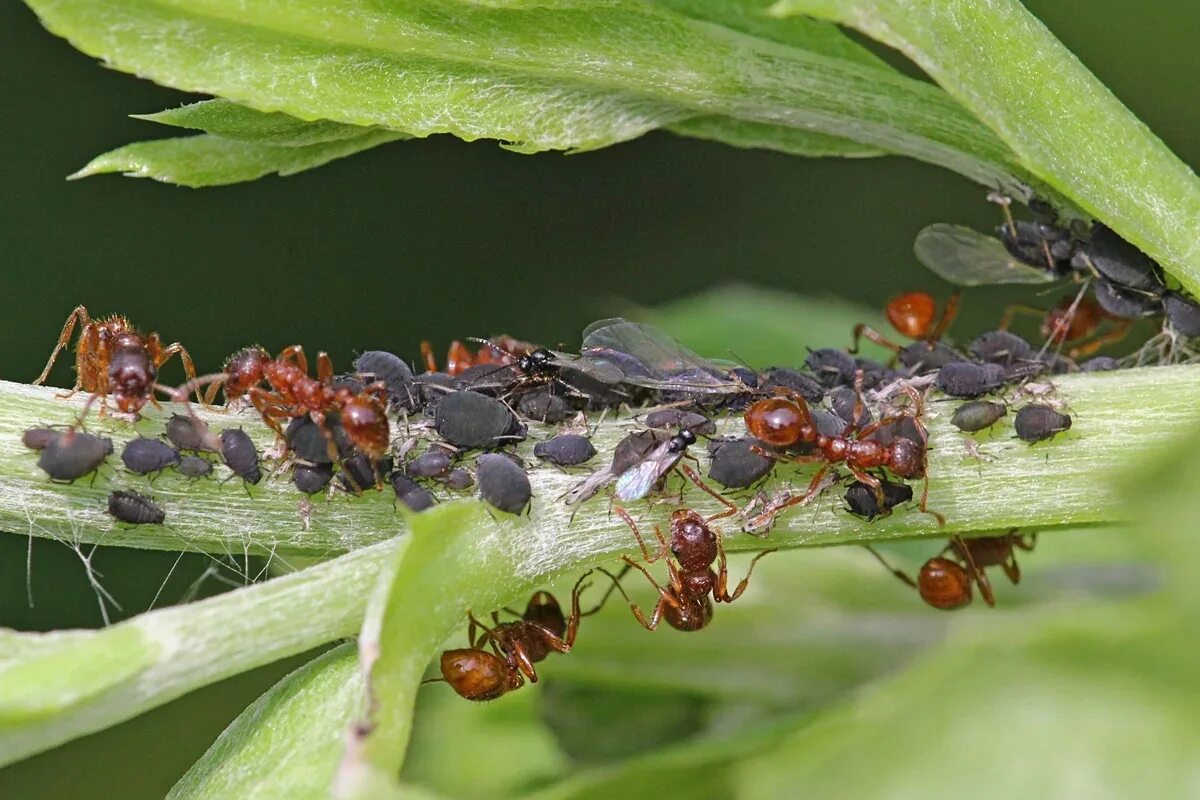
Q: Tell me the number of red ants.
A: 9